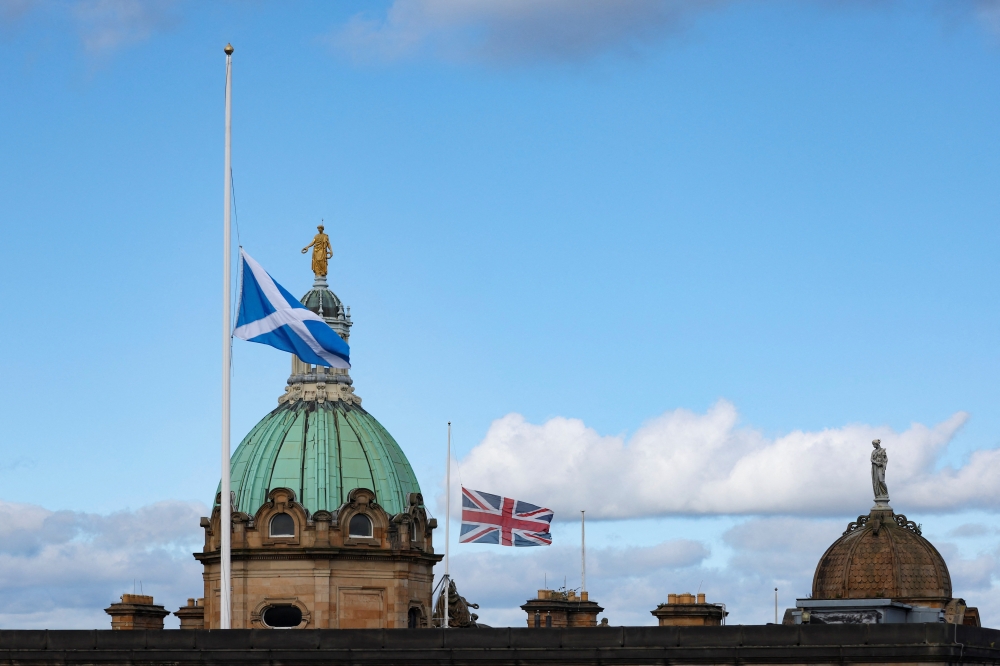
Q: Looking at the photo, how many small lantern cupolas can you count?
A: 1